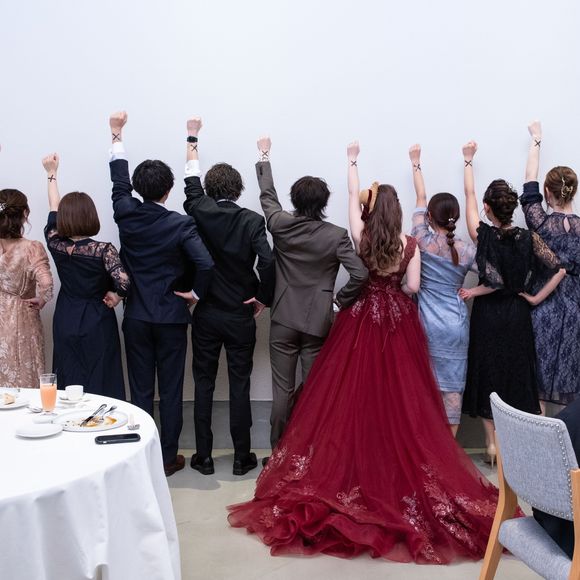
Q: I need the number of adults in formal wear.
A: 9